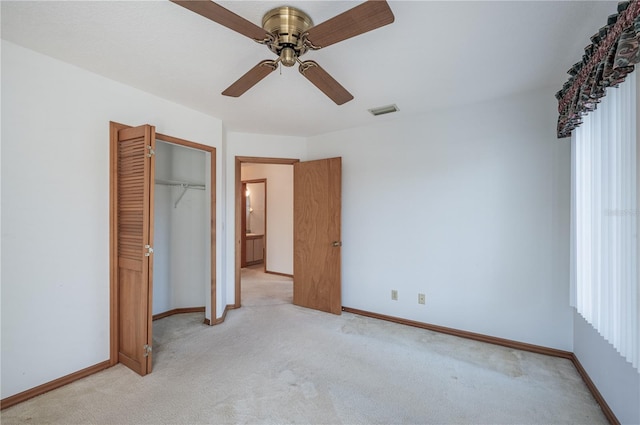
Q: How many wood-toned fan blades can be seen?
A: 4